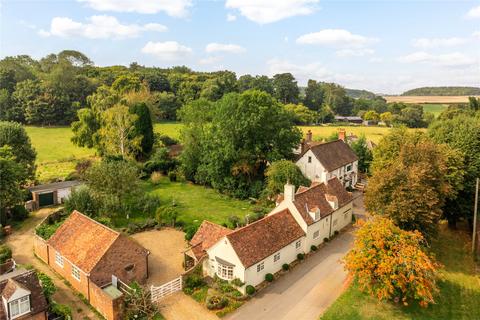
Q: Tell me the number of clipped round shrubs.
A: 7